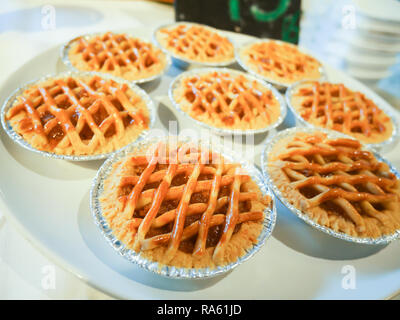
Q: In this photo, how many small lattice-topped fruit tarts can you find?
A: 8